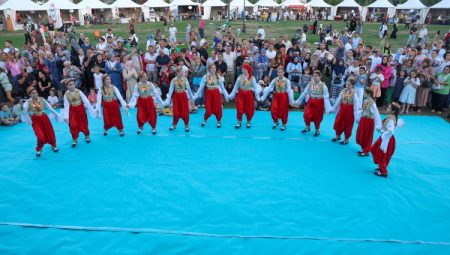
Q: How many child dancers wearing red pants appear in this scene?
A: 12